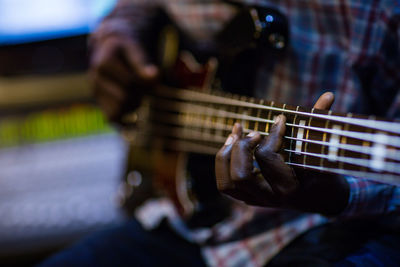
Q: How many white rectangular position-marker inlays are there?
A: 3